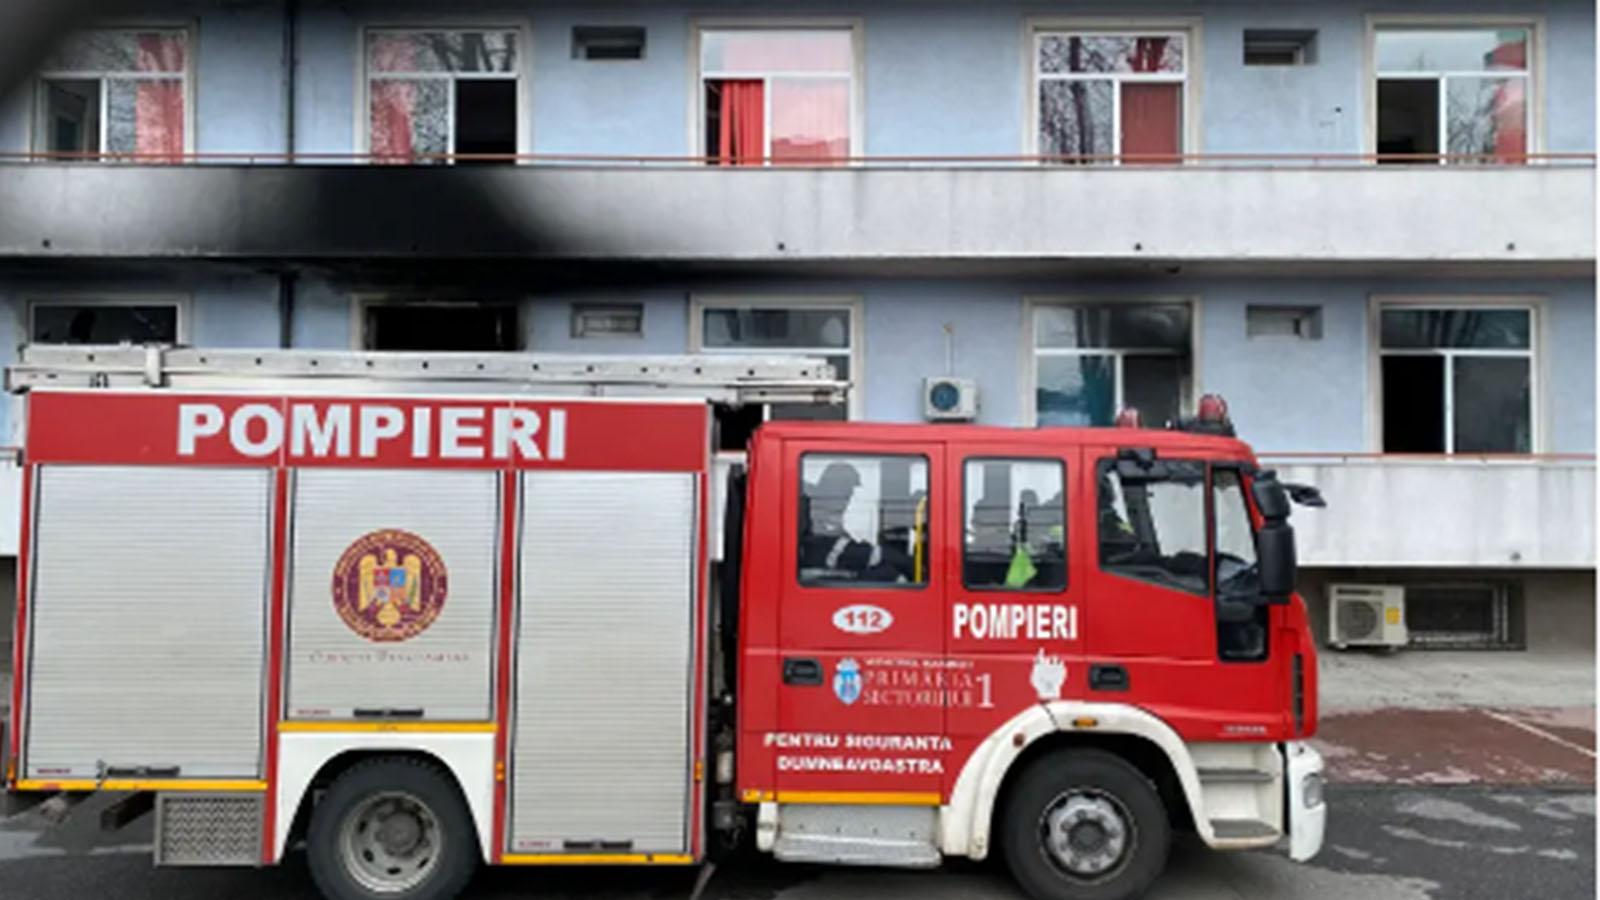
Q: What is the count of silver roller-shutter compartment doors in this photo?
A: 3